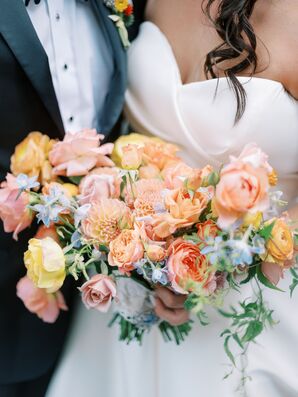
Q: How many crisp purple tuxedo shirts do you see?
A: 0